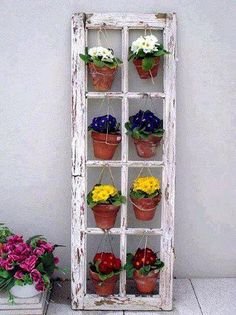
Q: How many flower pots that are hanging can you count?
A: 8